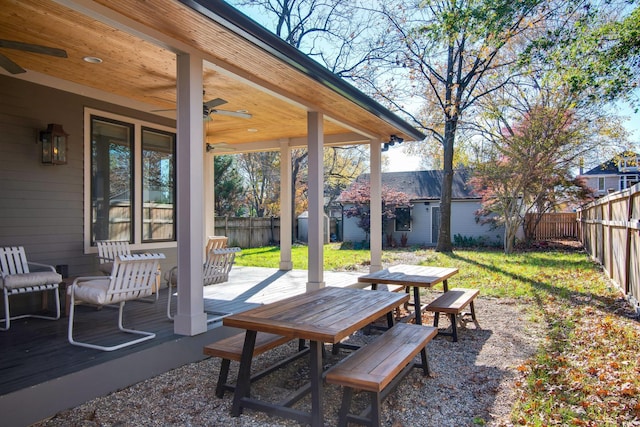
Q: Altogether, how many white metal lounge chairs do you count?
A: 4